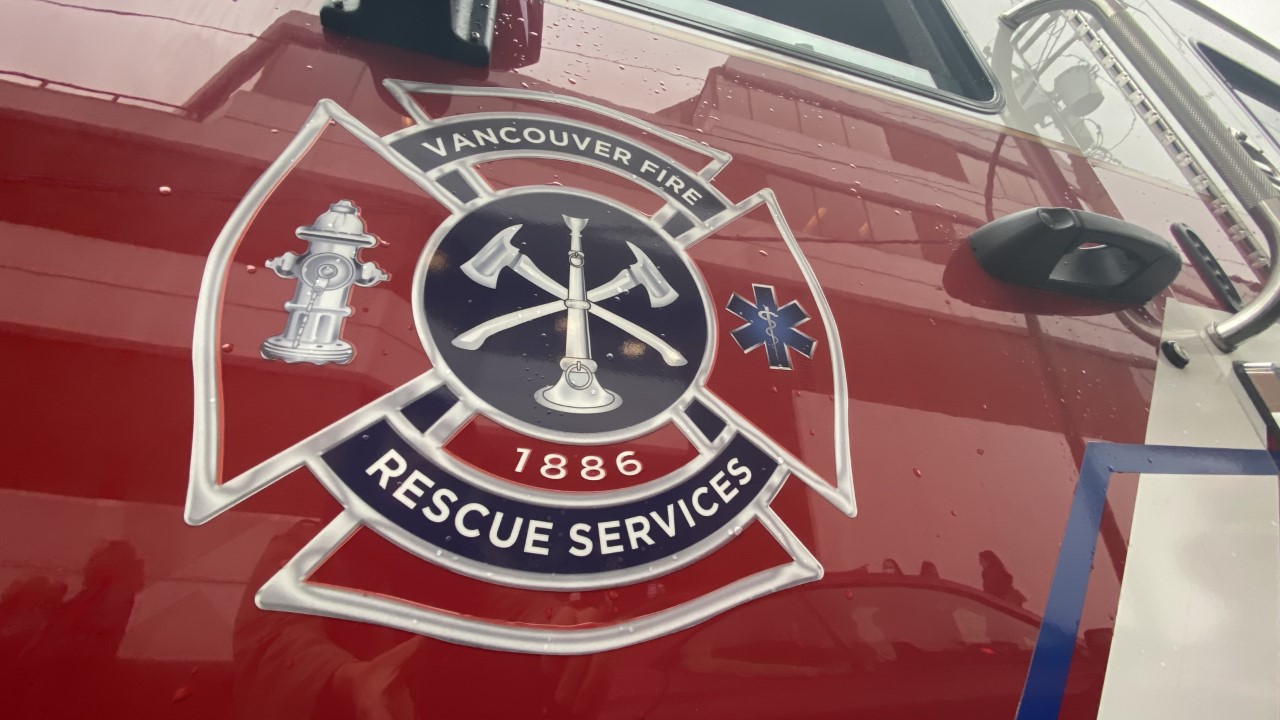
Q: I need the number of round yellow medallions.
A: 0